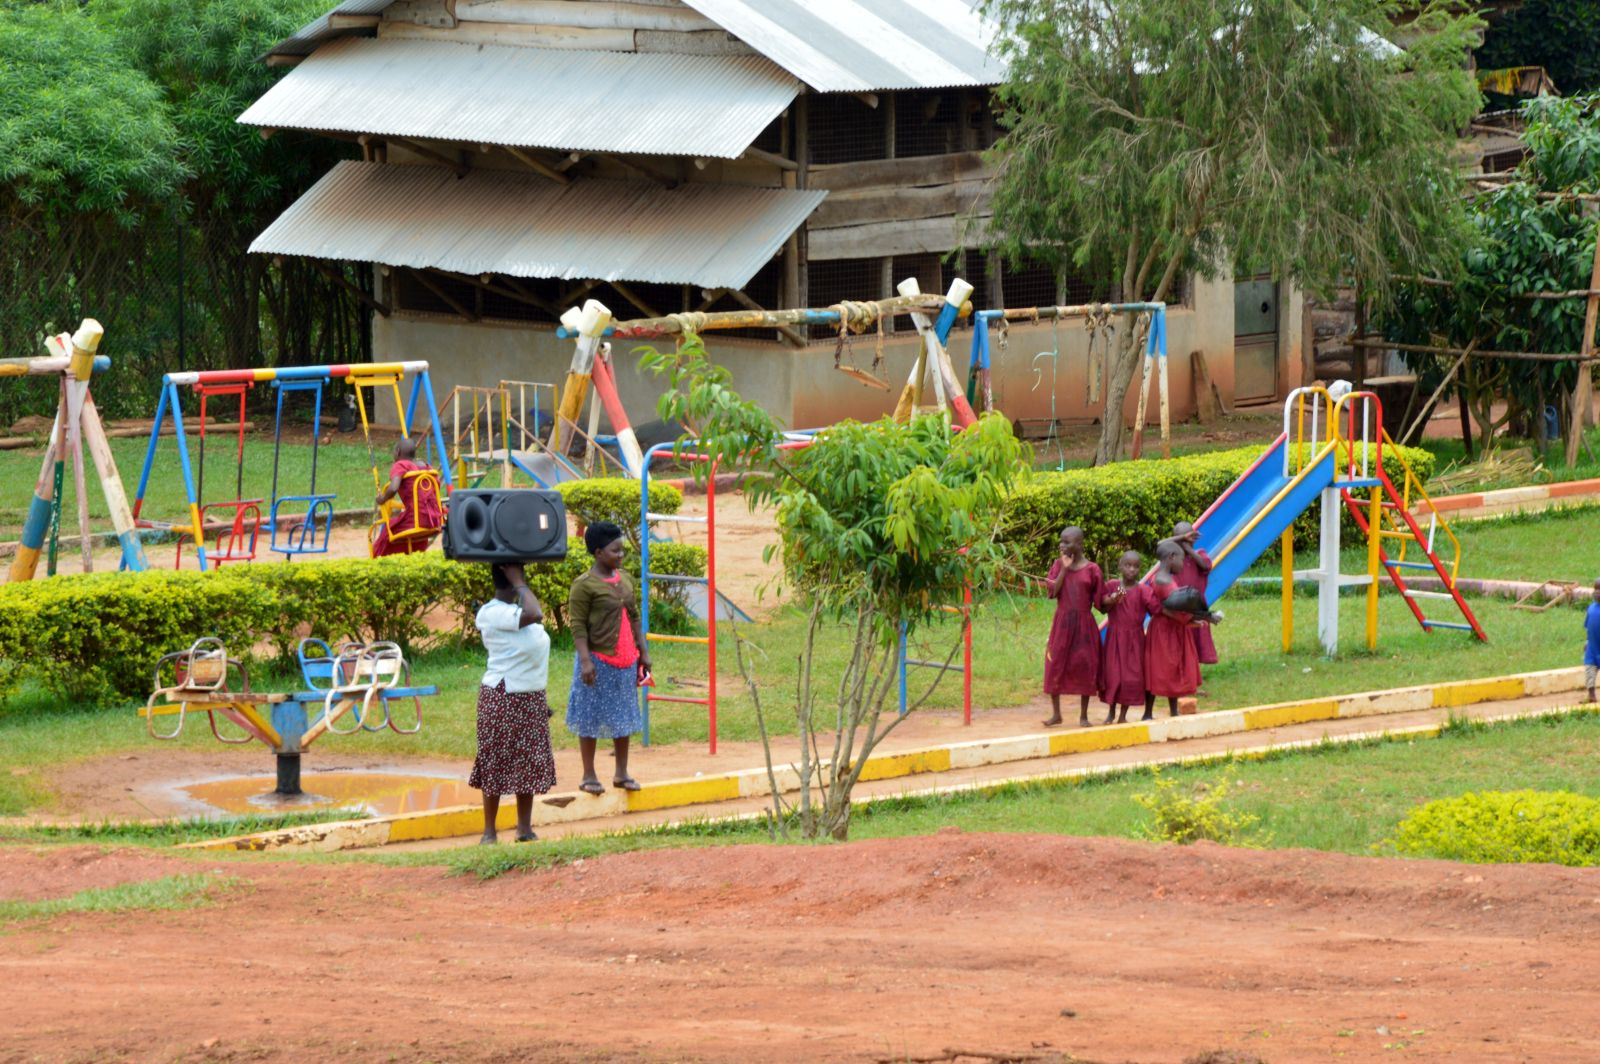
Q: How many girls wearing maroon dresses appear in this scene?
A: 5